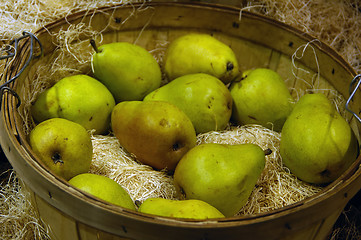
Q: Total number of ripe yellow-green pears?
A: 11